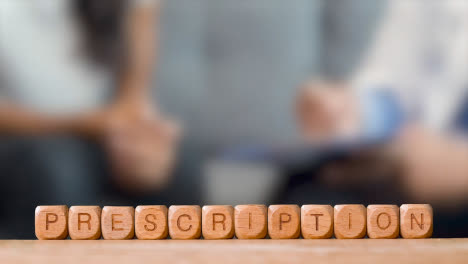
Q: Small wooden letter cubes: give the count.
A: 12